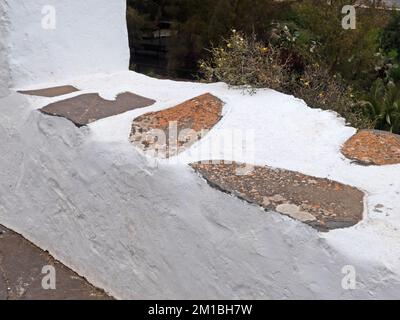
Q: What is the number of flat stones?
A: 5